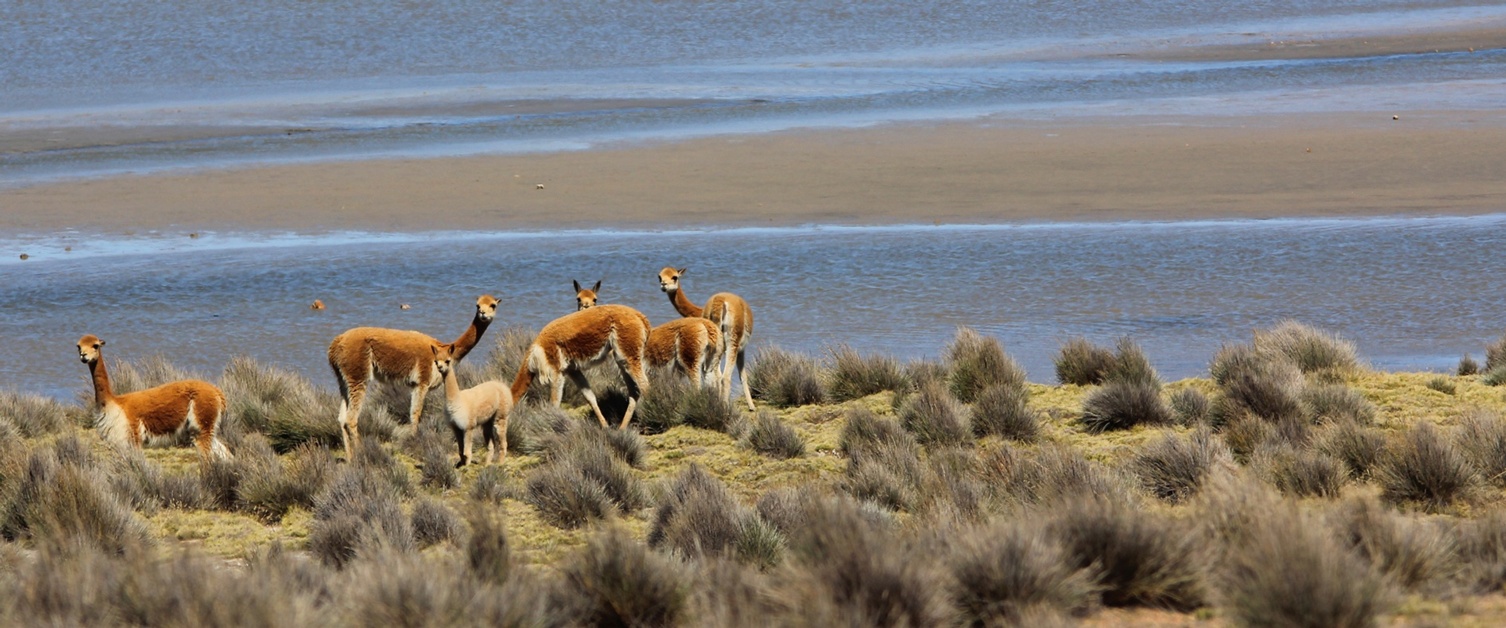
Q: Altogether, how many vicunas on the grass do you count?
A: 6